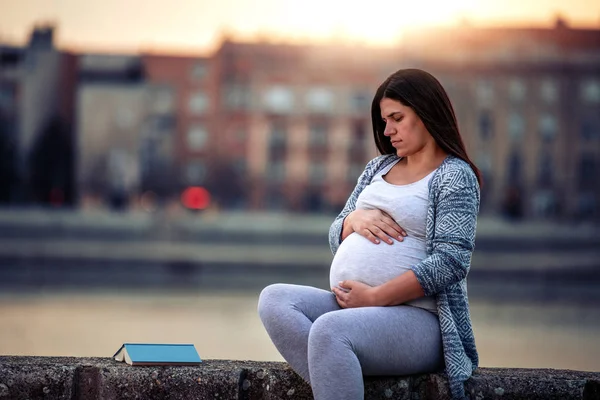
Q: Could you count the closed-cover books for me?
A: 0